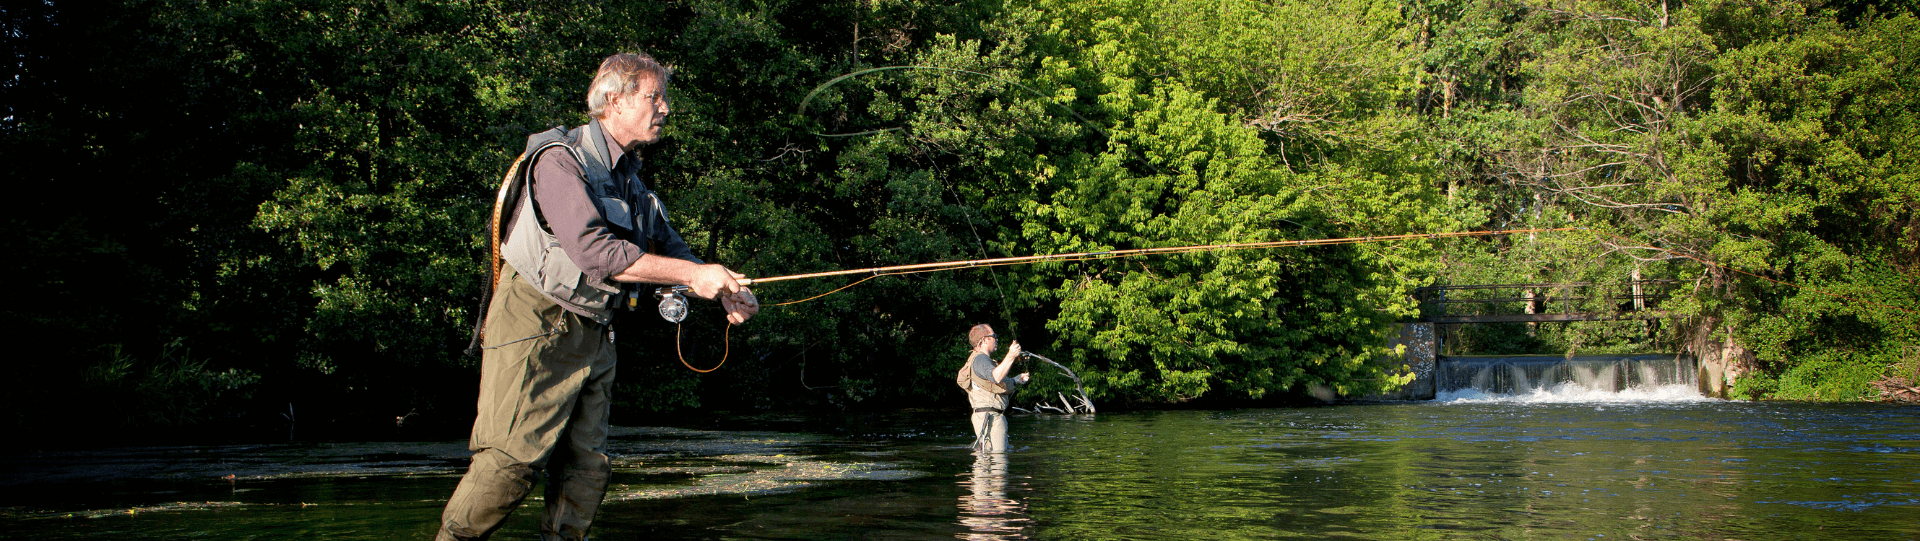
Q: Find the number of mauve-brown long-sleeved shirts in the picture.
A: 1